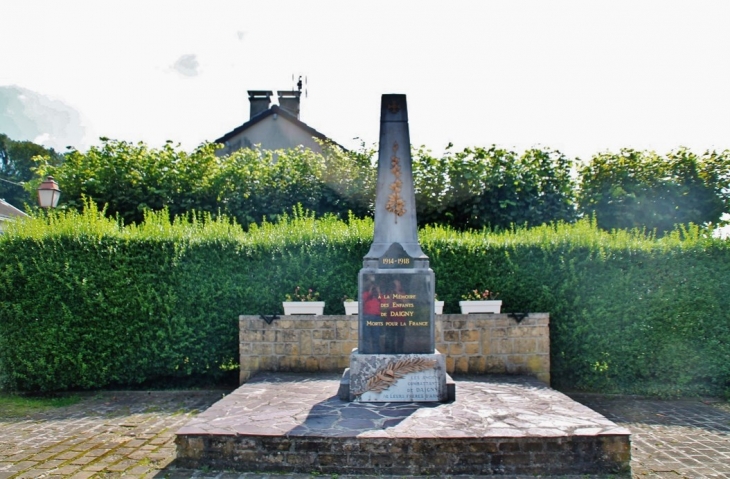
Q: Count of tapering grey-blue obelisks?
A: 1